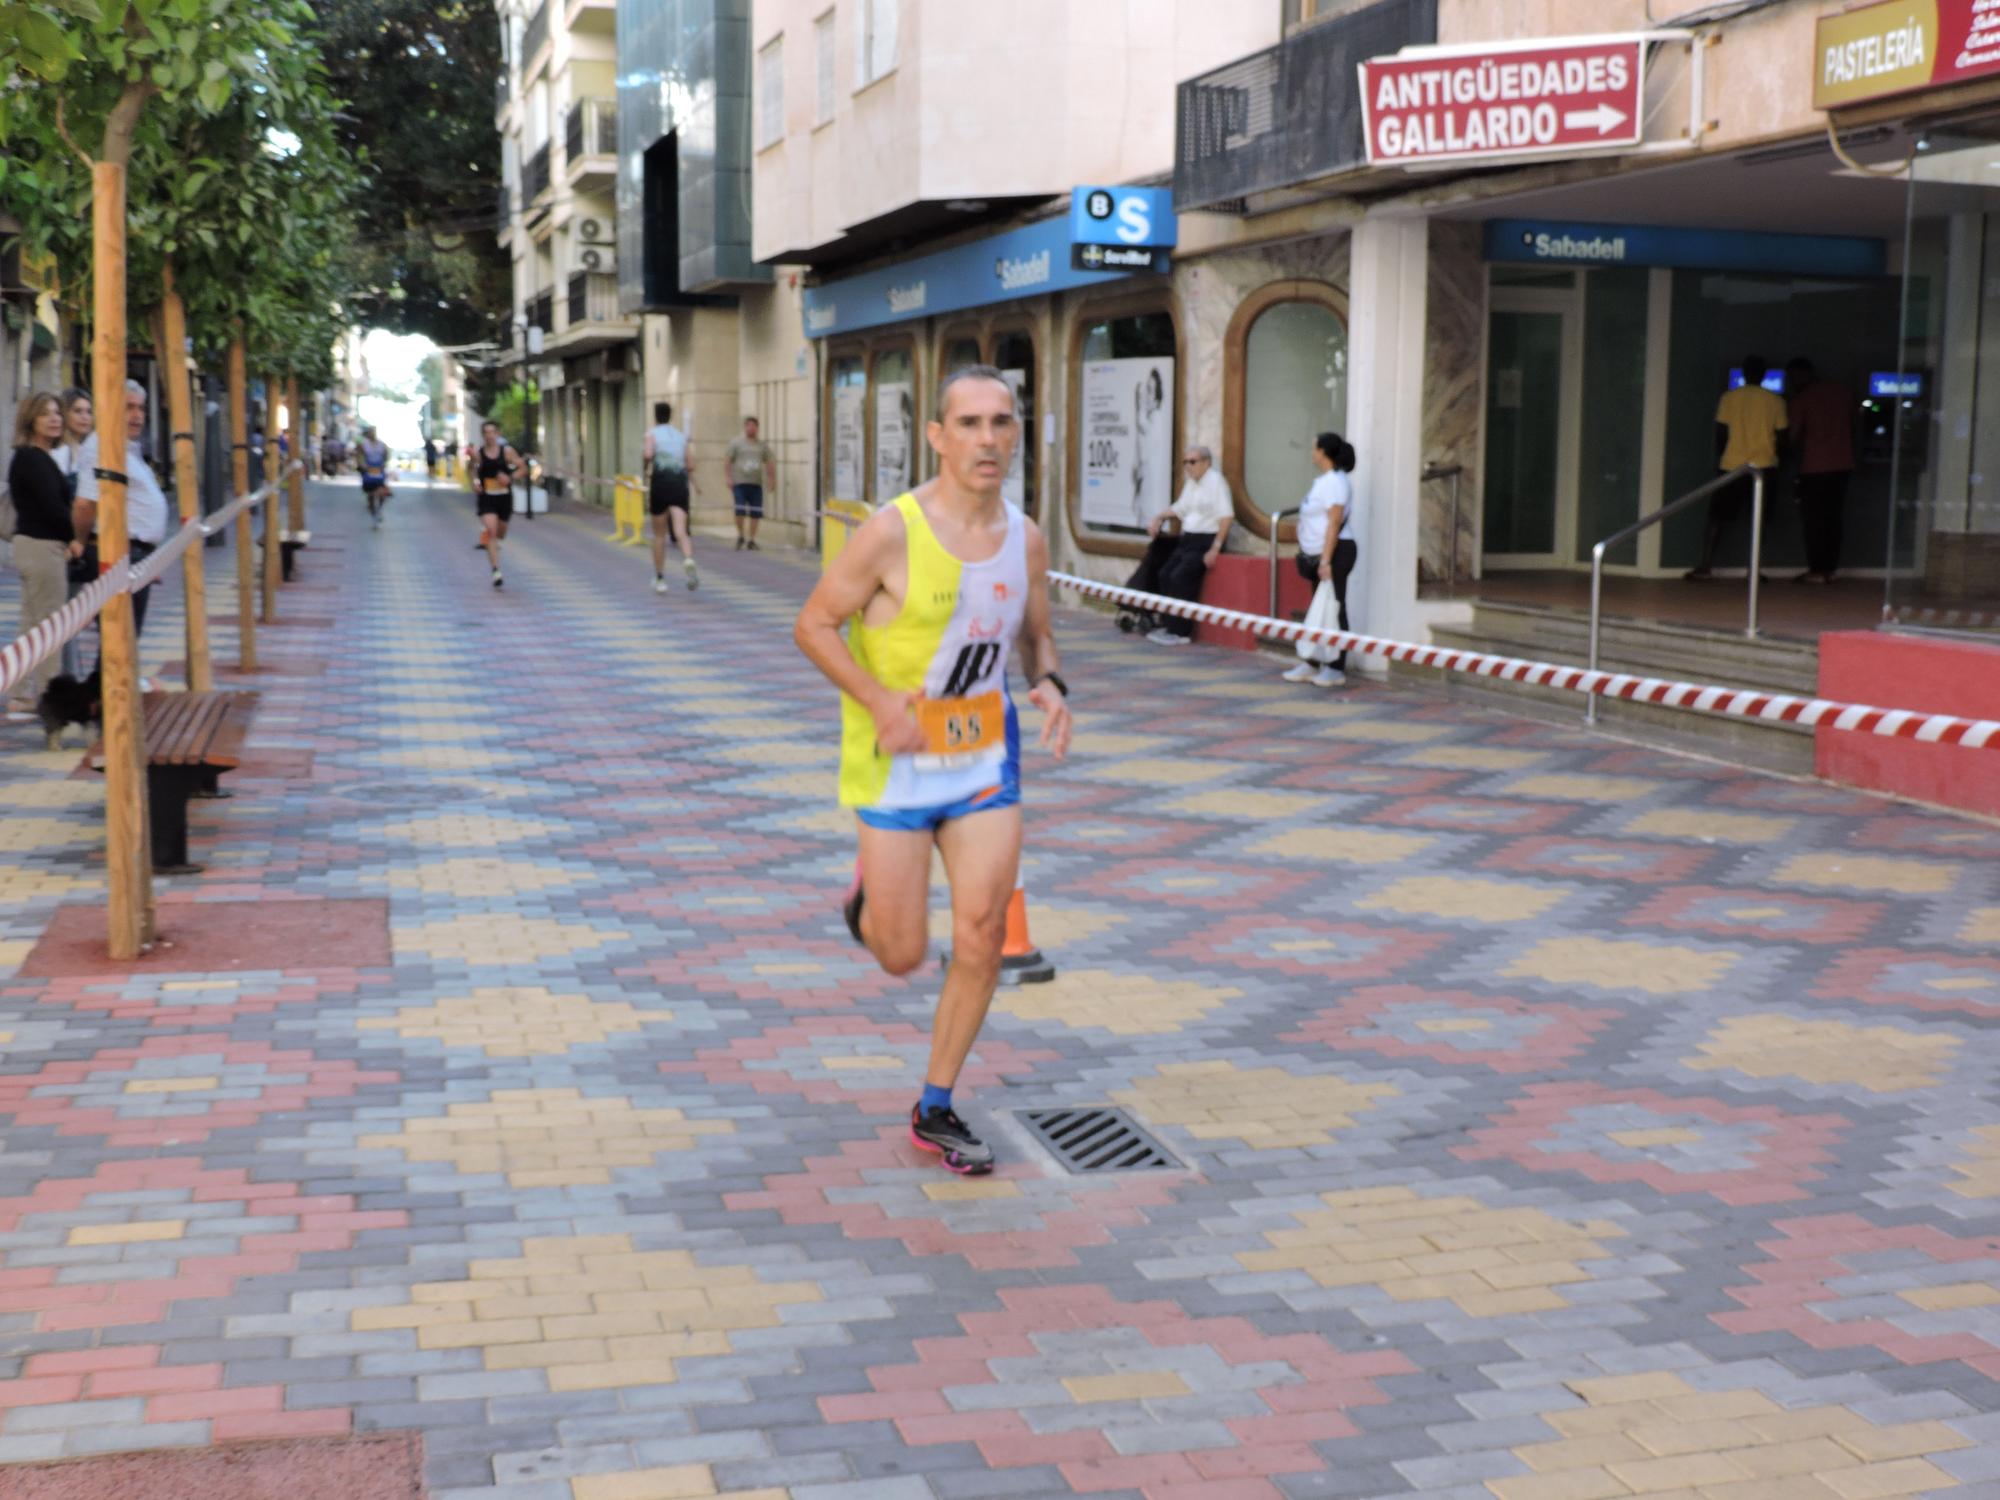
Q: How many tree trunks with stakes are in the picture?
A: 5